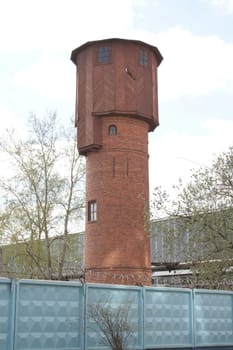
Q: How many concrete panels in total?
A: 5